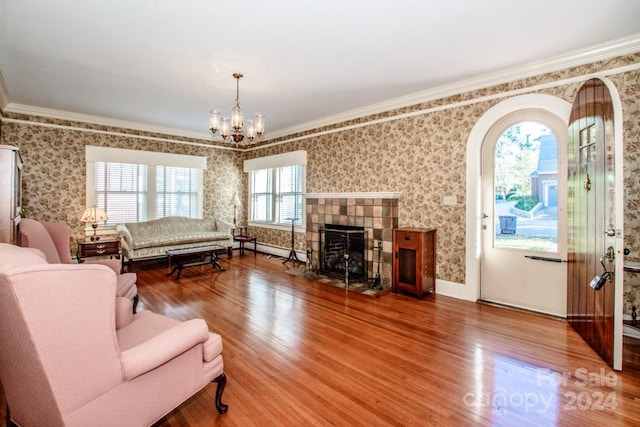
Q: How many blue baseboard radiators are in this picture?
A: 0